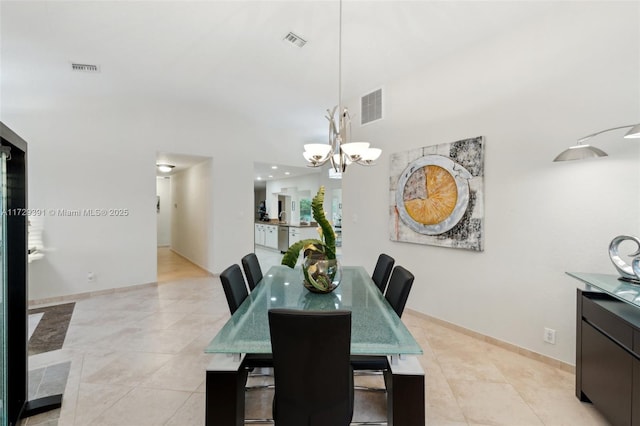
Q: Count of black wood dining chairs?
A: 5